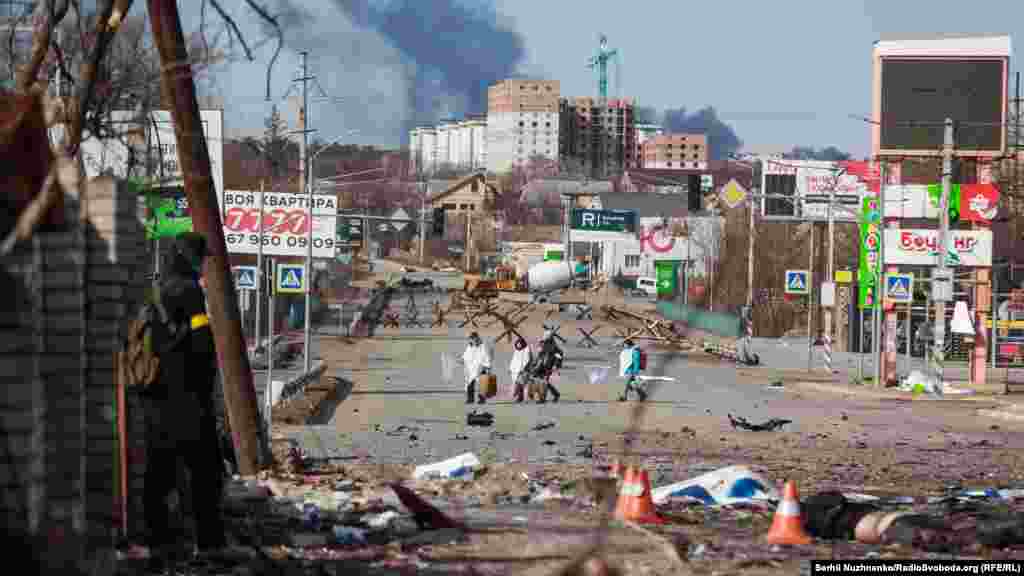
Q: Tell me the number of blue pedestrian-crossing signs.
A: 4